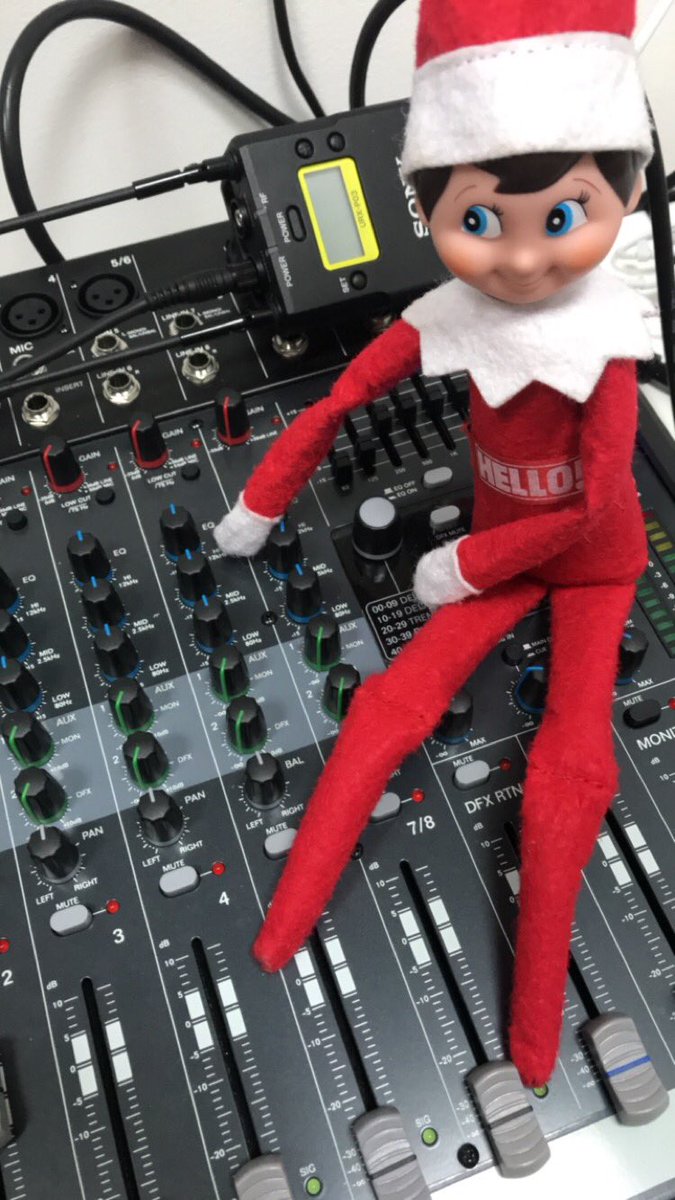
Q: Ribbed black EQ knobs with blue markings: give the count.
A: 11